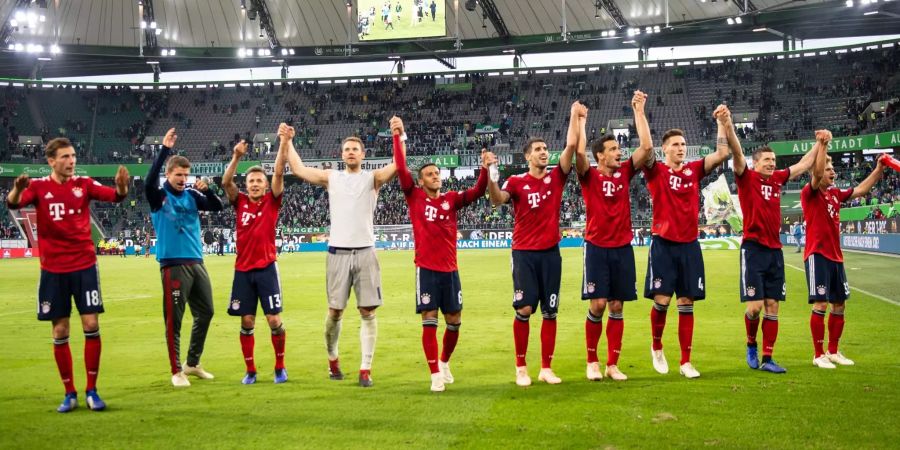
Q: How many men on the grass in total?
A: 10